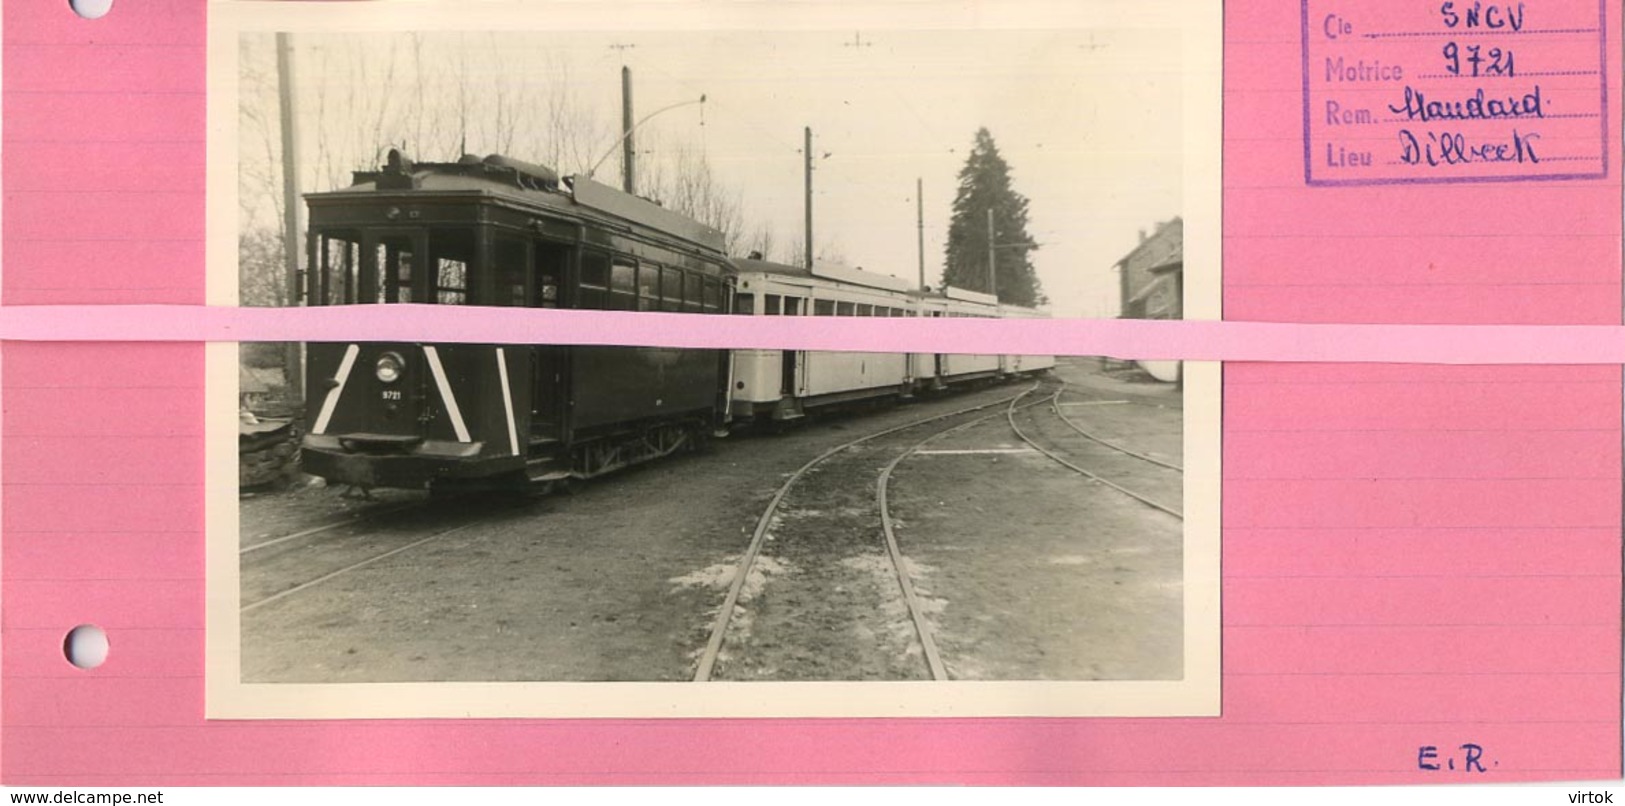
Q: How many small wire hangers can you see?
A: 3